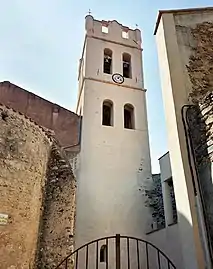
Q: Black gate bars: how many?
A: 11